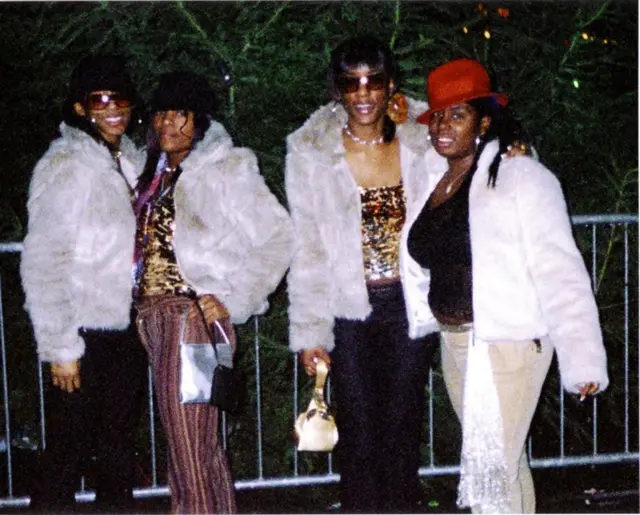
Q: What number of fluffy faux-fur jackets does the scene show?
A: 4